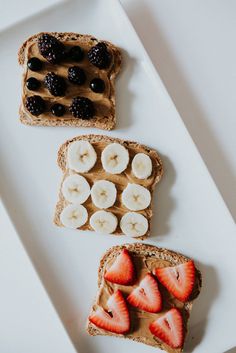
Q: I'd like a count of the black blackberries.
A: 6